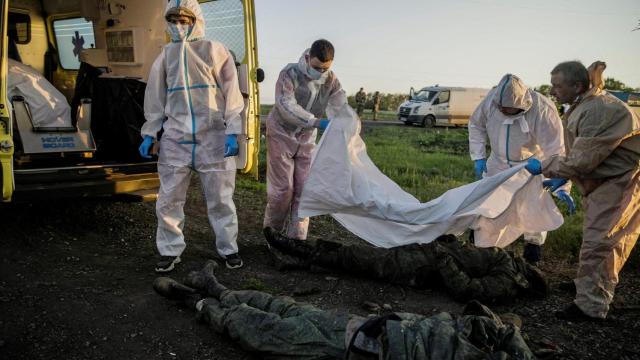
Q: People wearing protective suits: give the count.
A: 4